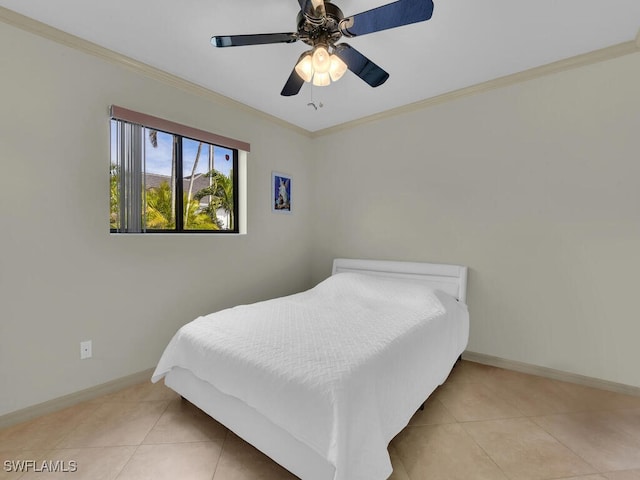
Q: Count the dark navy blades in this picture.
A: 5